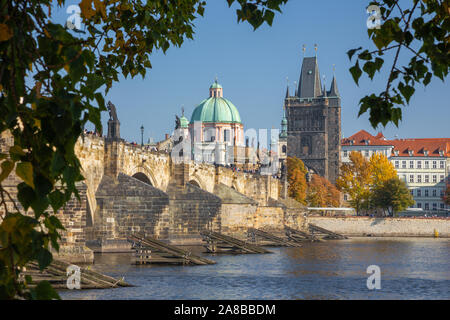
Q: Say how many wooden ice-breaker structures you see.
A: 6